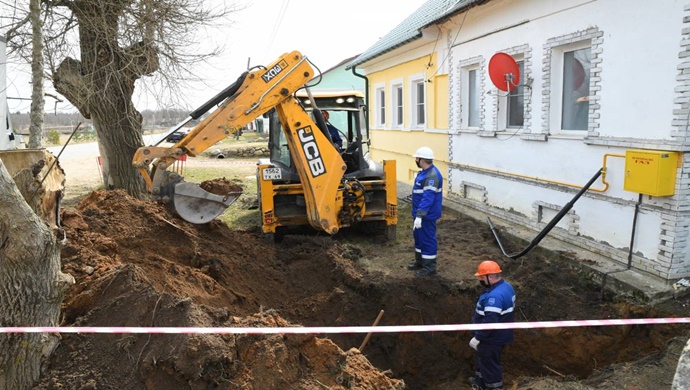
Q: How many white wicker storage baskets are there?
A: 0